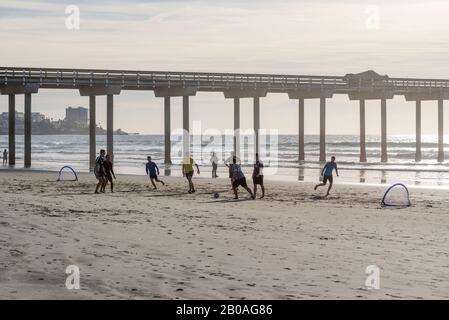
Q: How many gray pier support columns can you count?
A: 14